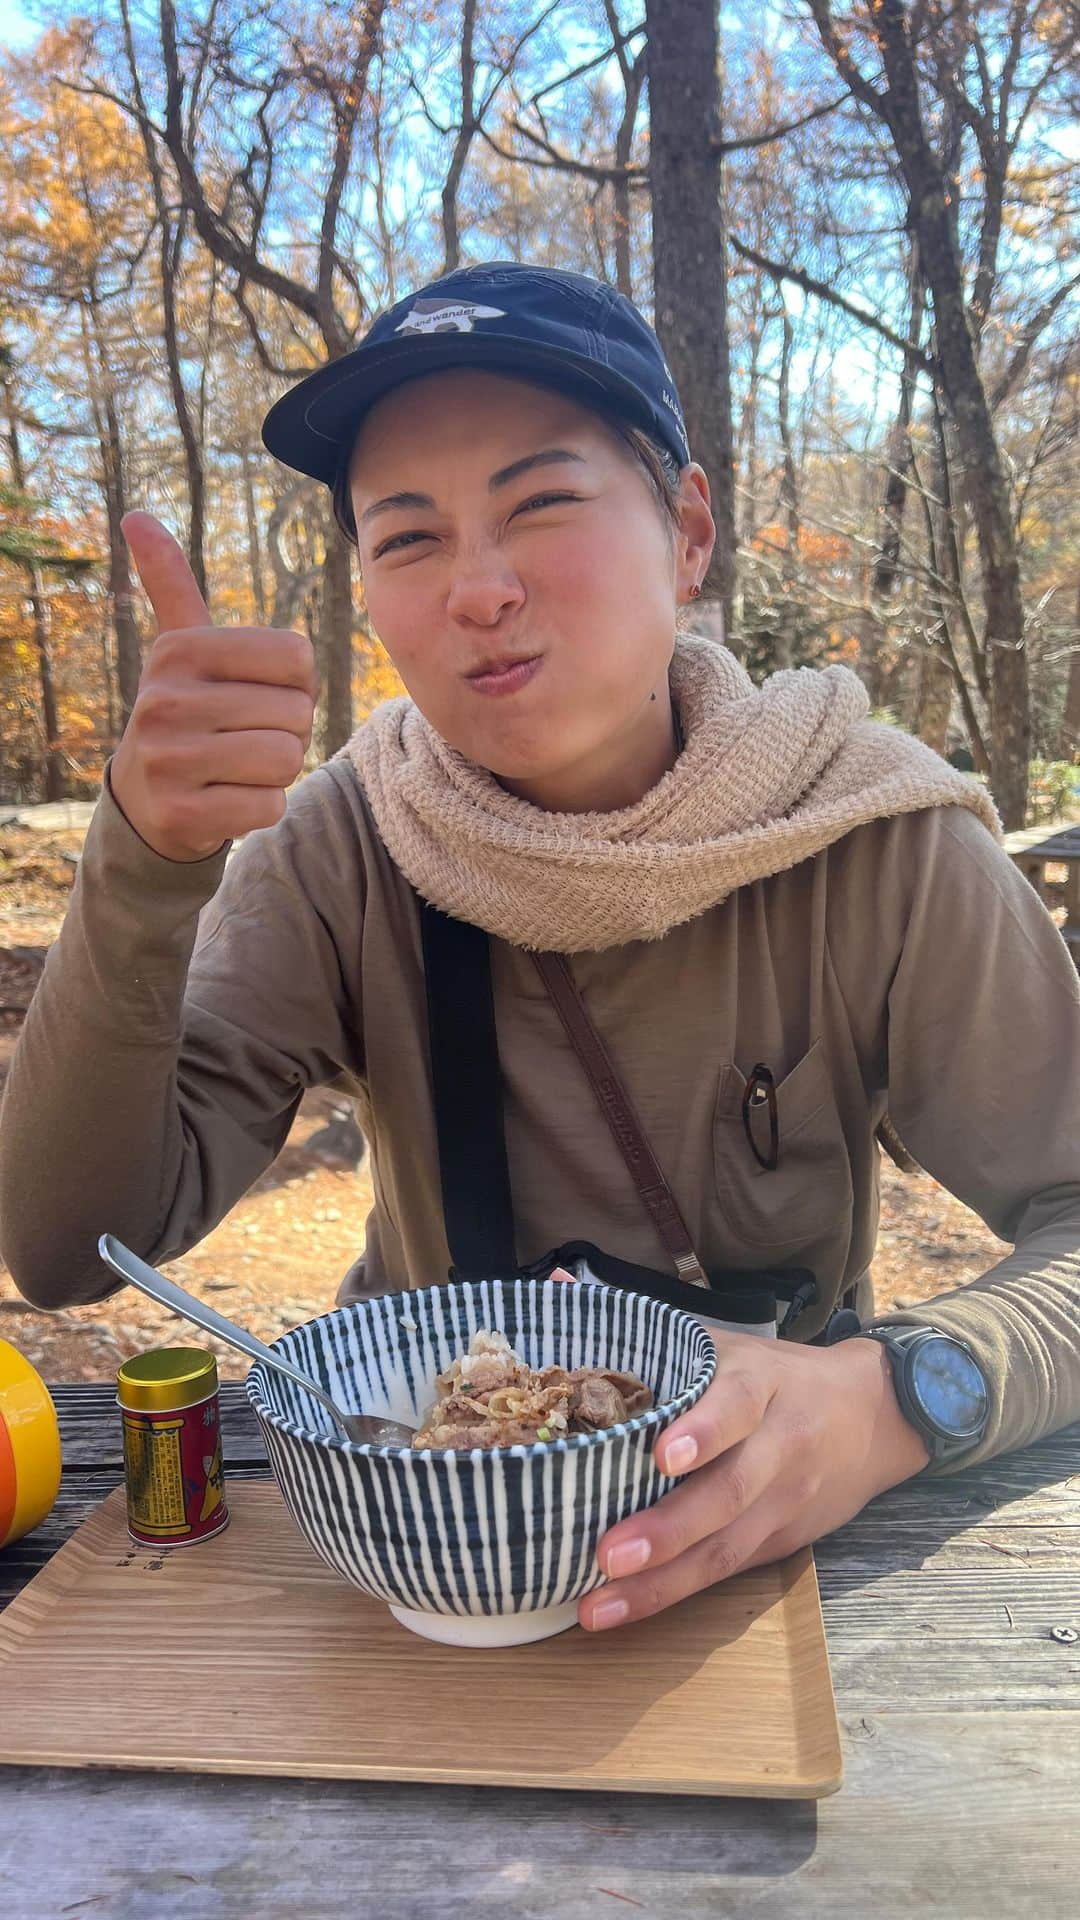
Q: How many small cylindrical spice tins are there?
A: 1